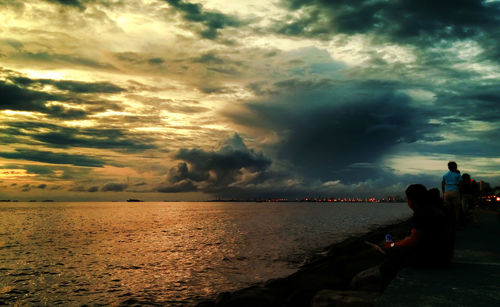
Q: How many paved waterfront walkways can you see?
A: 1